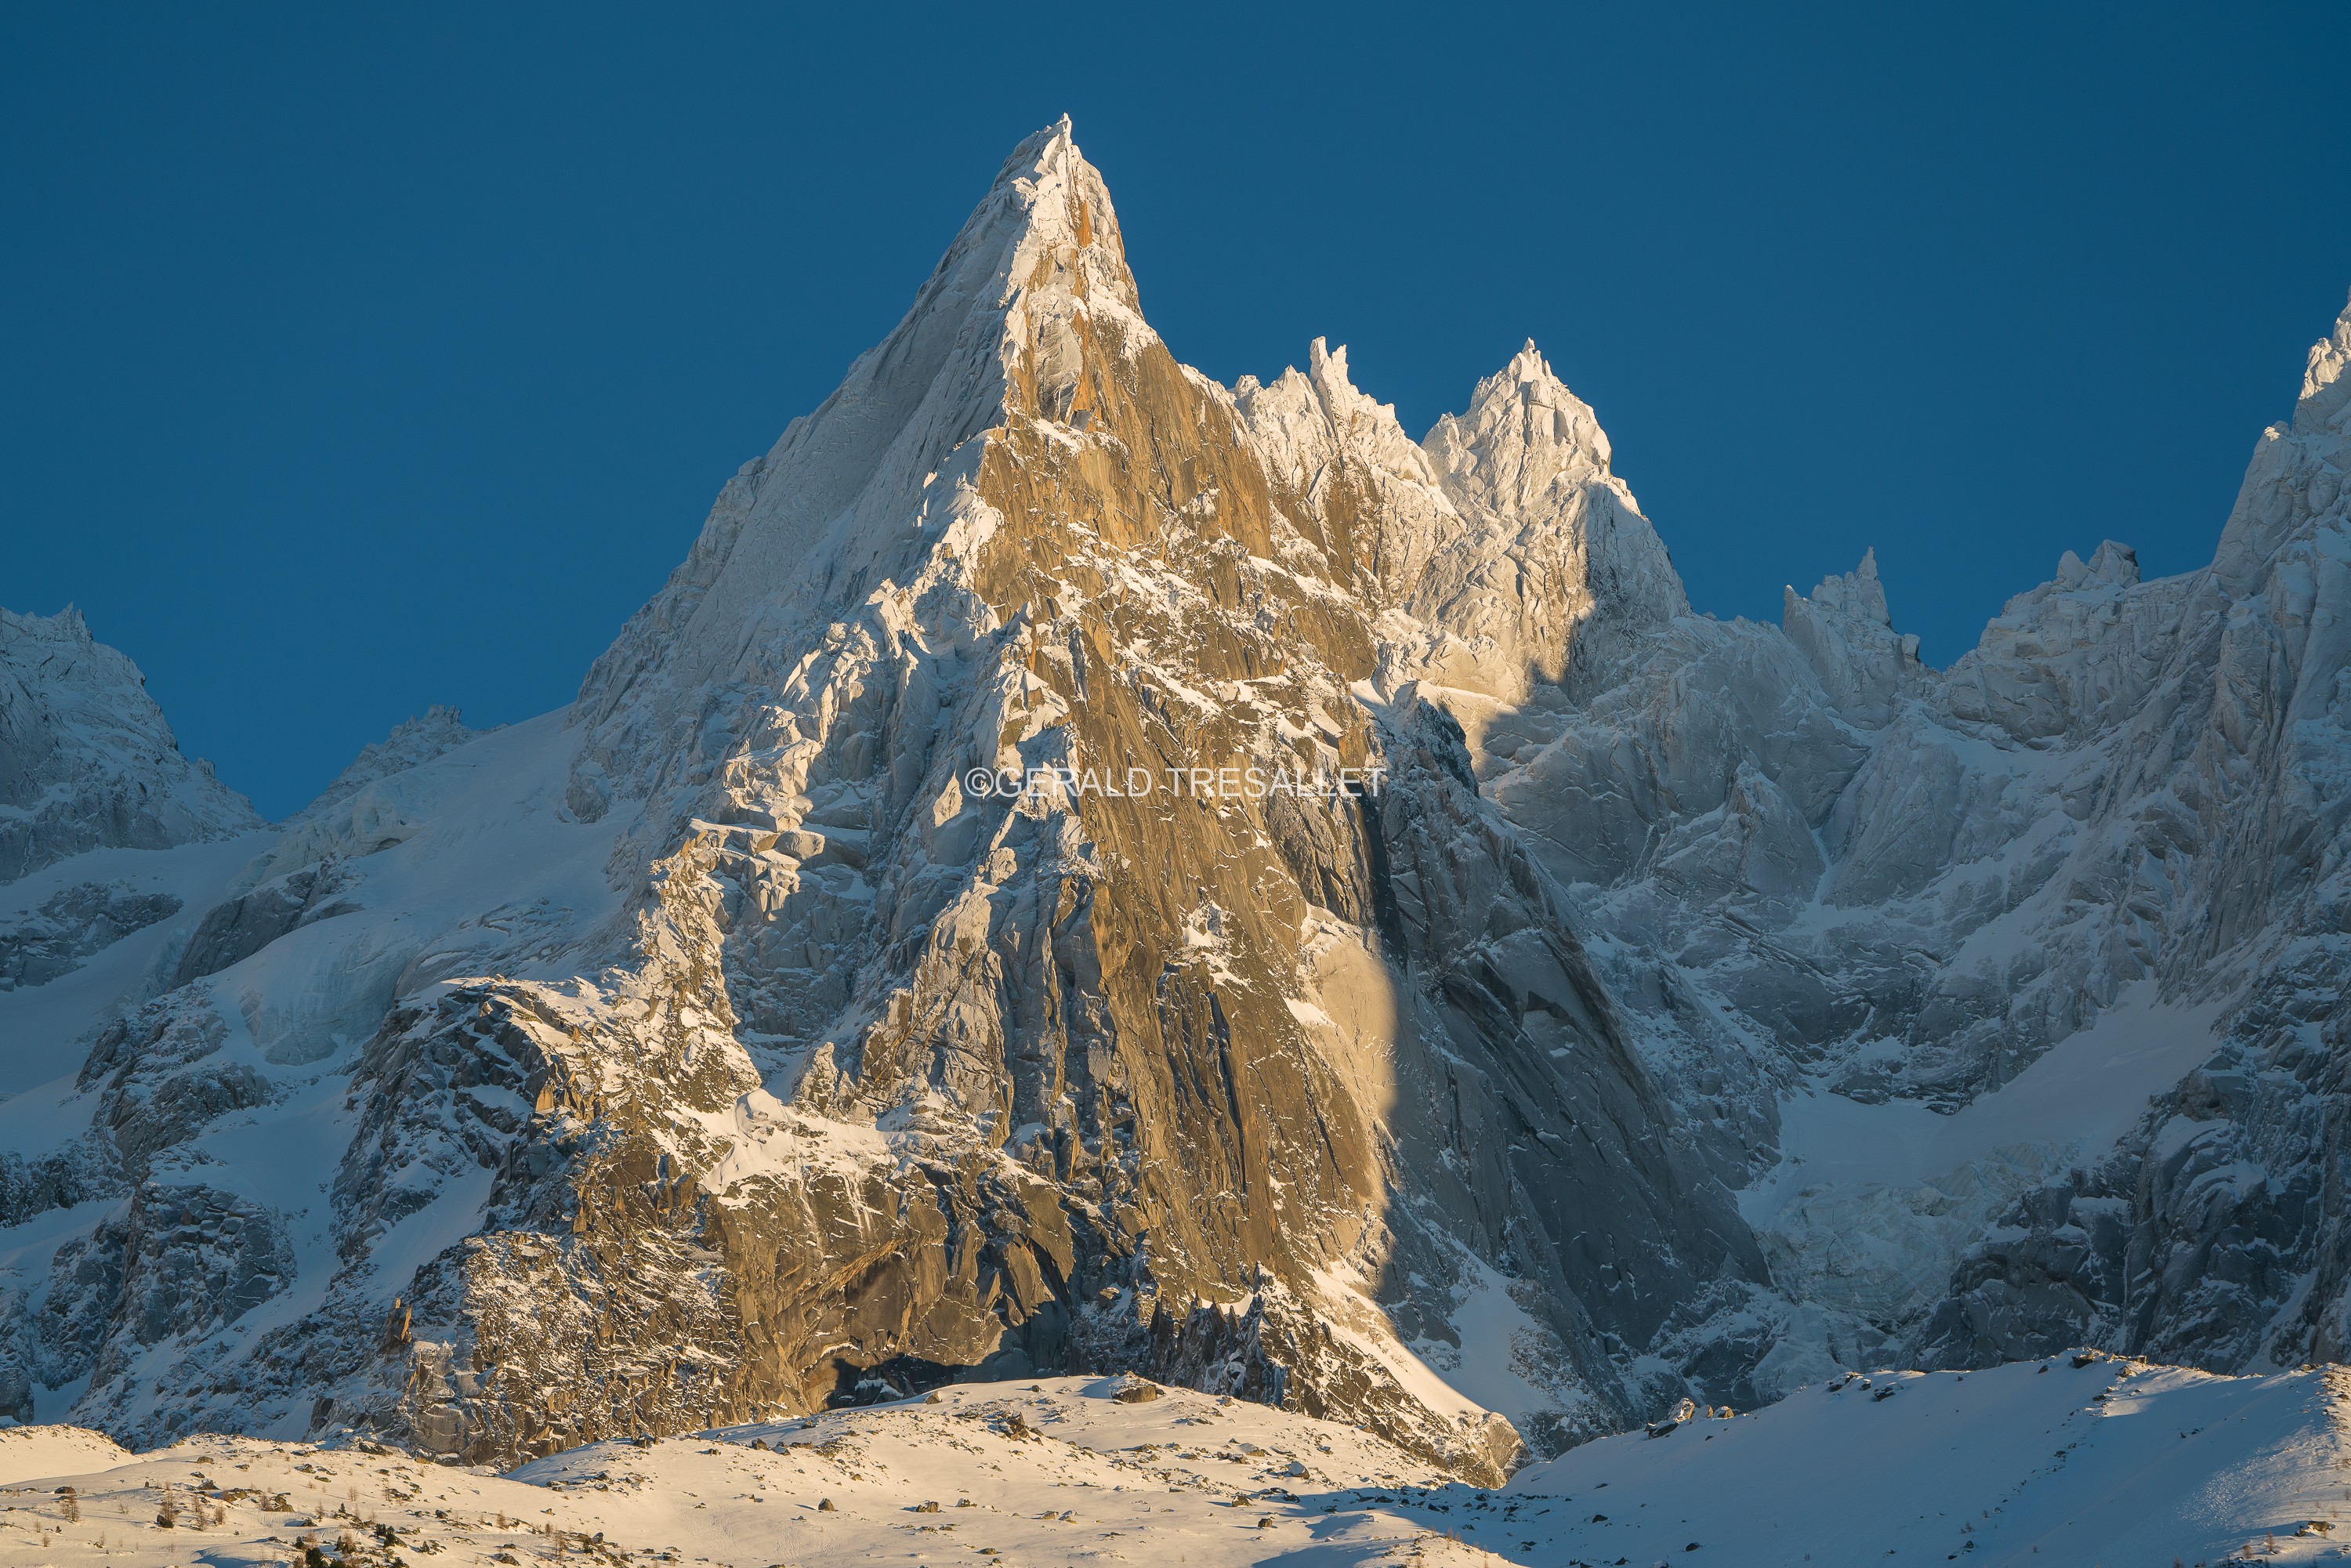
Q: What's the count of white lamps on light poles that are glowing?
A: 0